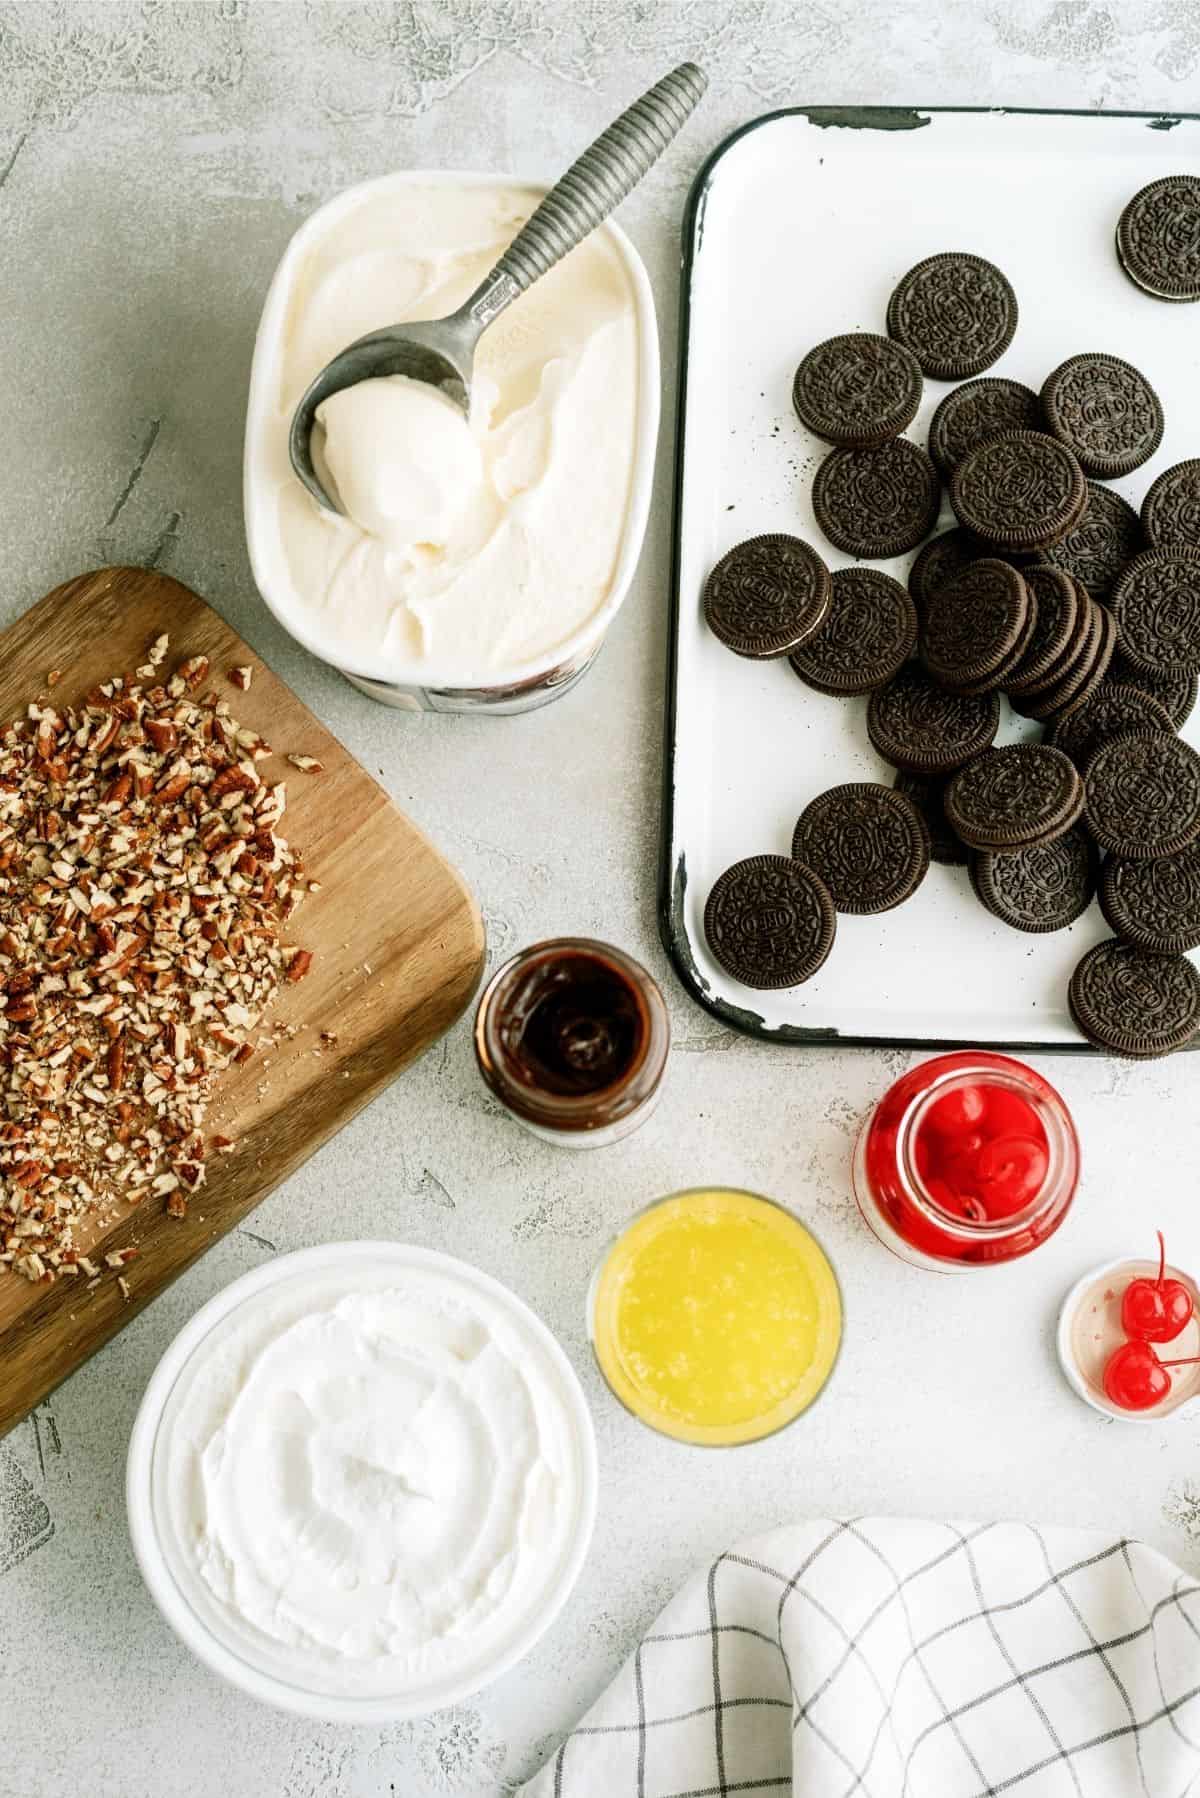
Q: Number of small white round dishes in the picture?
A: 1